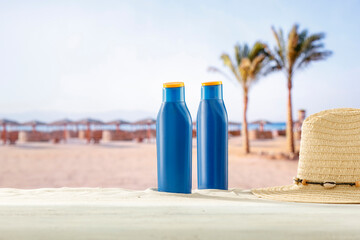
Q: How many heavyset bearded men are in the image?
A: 0